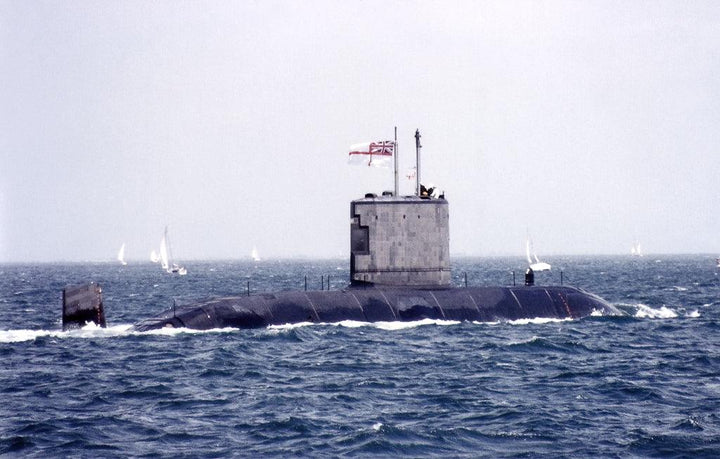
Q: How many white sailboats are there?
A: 6